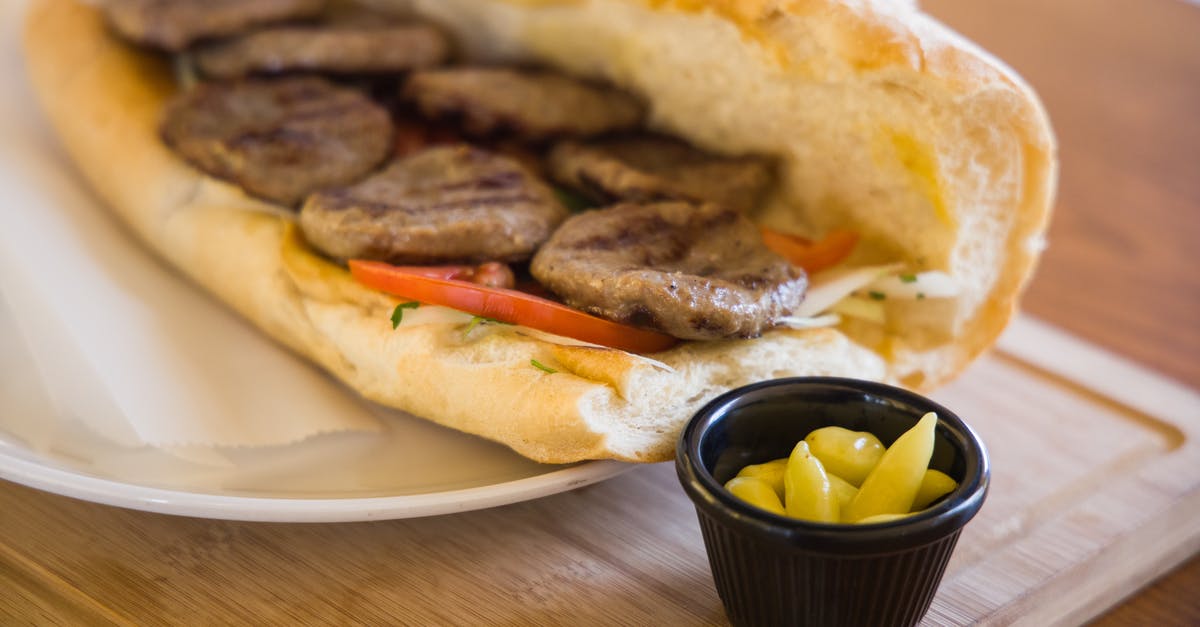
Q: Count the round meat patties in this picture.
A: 7